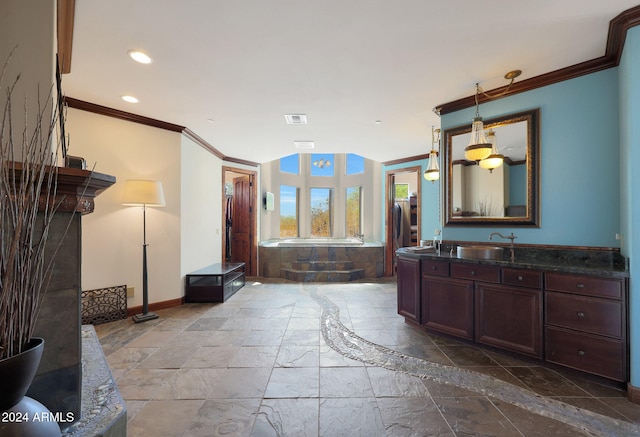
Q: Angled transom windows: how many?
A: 2